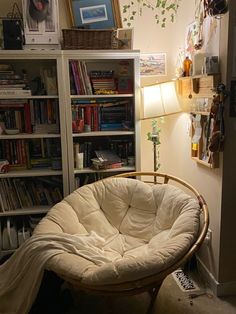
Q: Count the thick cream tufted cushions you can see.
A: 1